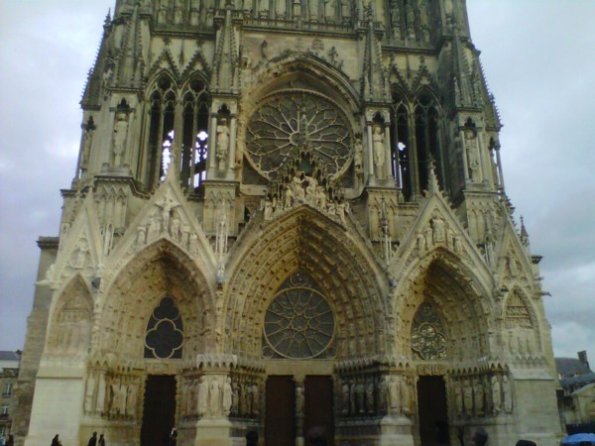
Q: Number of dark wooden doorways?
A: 4